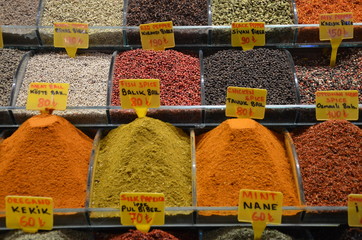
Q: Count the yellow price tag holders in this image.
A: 12